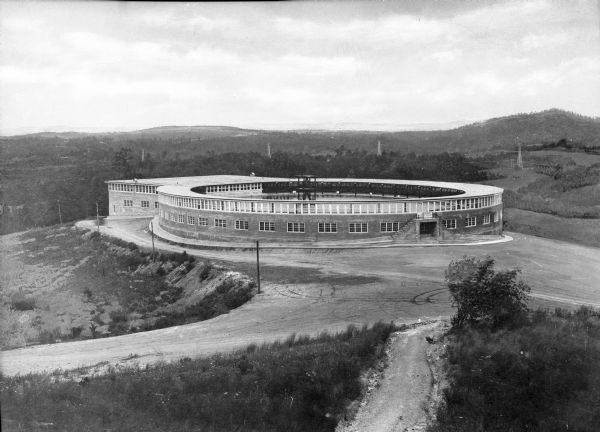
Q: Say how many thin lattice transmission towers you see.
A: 4